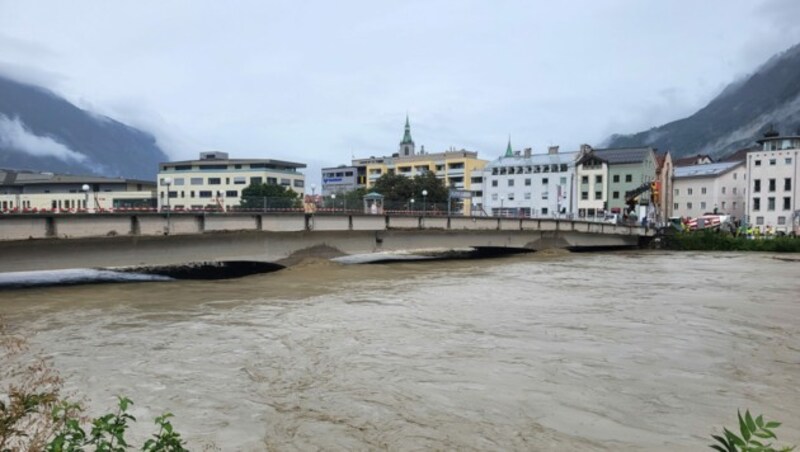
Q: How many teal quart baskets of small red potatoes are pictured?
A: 0